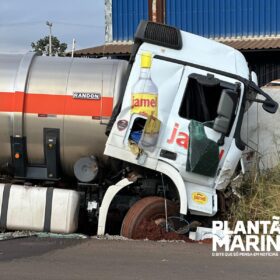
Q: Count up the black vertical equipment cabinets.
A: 2